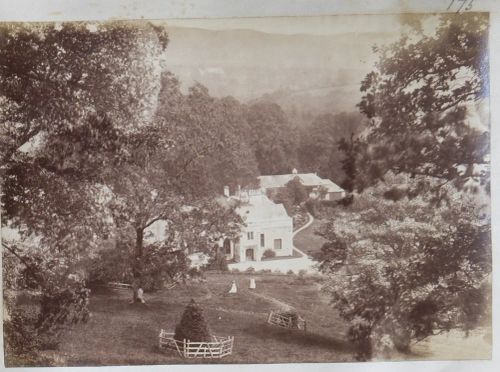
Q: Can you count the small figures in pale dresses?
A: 2